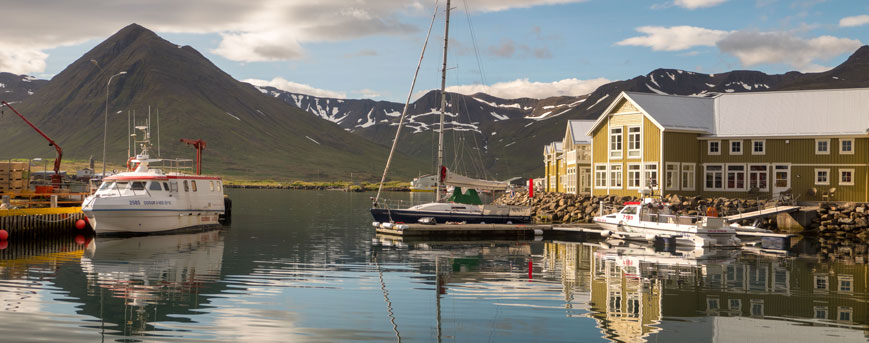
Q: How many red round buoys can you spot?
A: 2